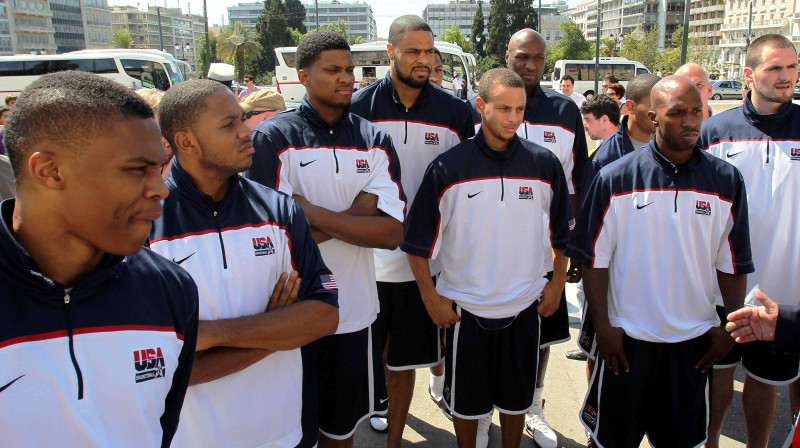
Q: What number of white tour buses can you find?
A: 3